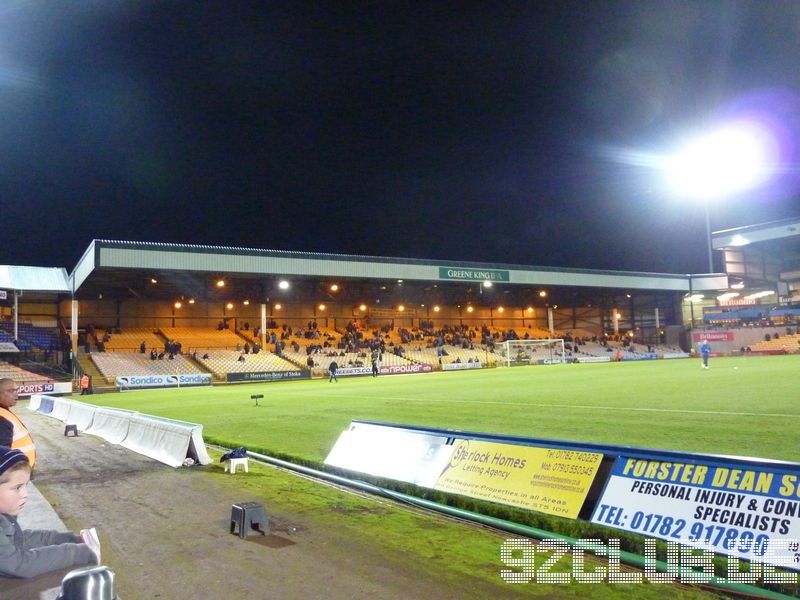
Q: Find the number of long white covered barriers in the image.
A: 1